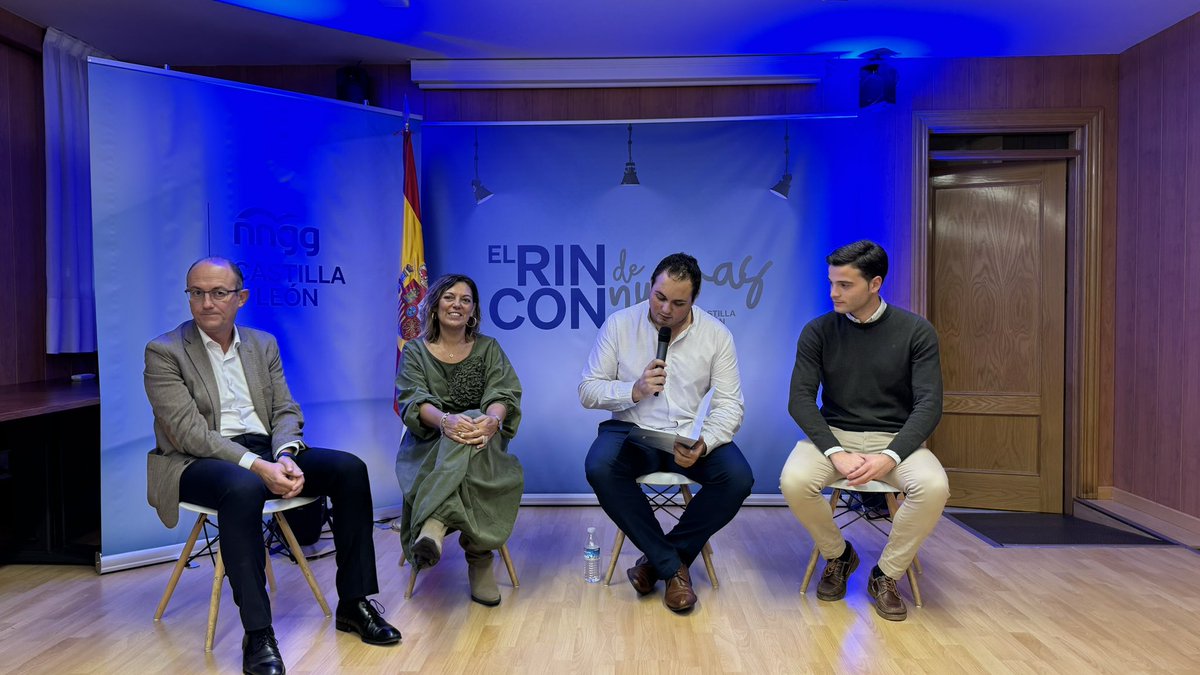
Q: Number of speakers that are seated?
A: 4